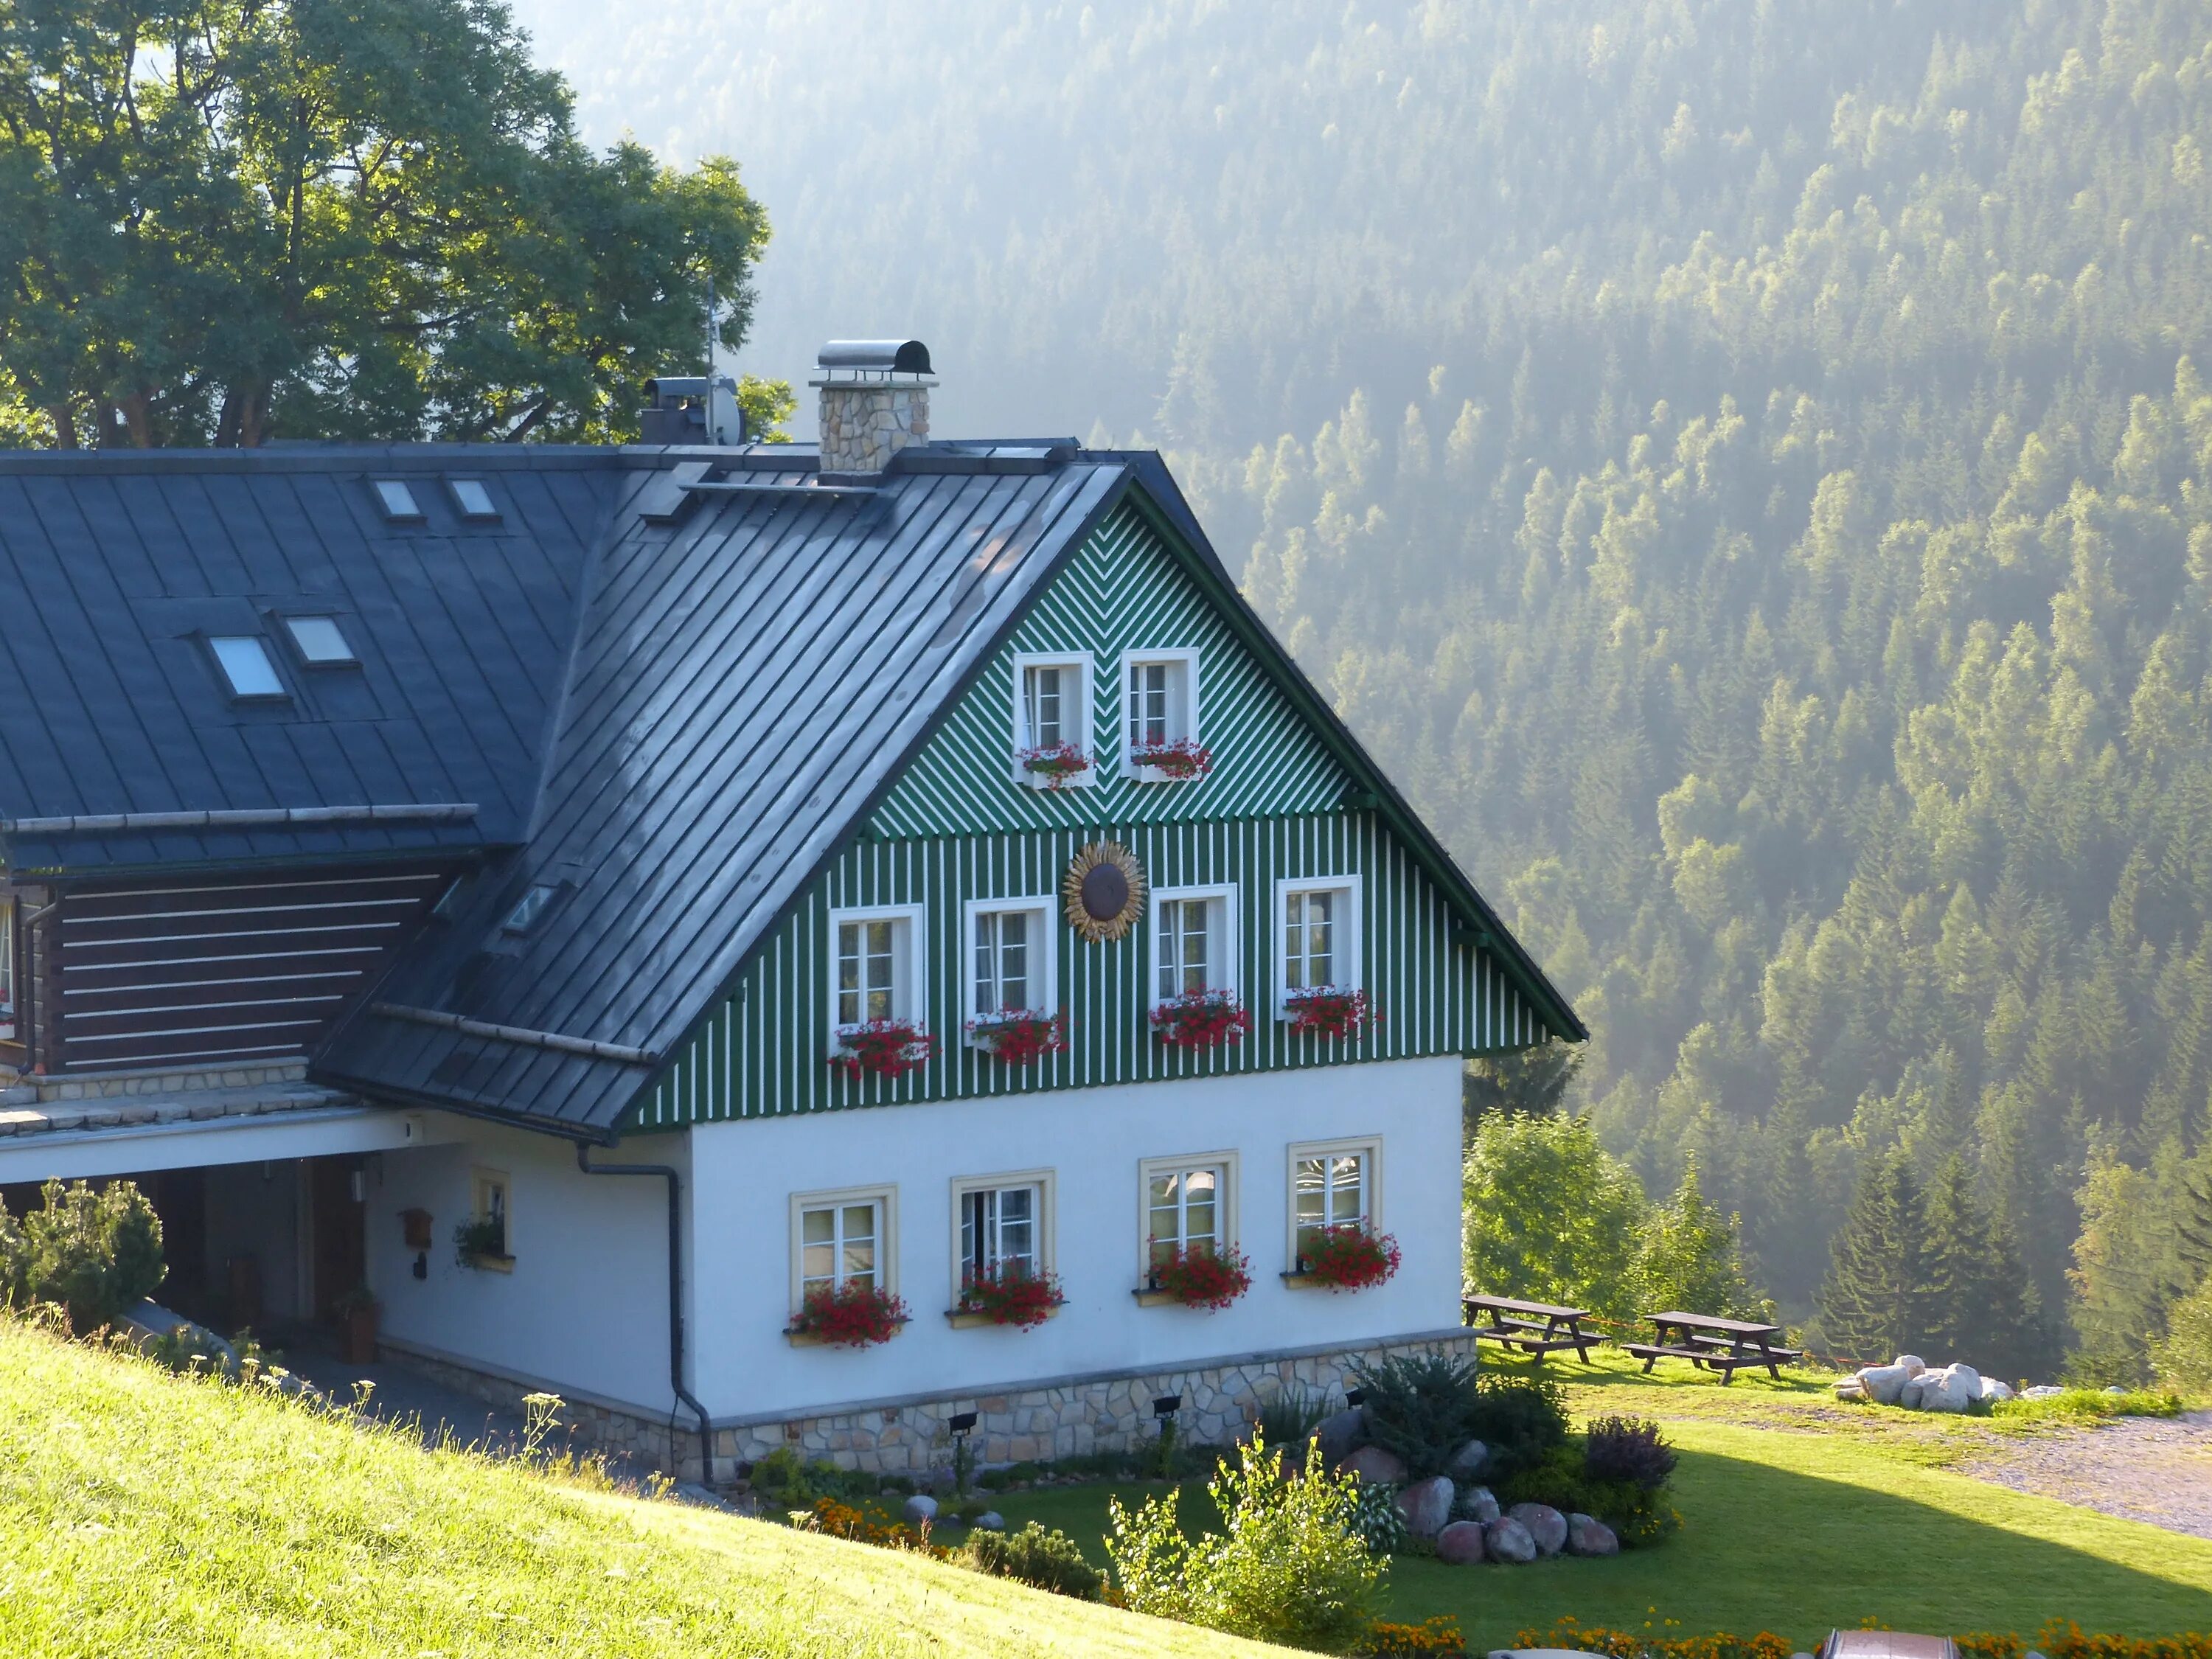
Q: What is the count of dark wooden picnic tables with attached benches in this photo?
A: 2